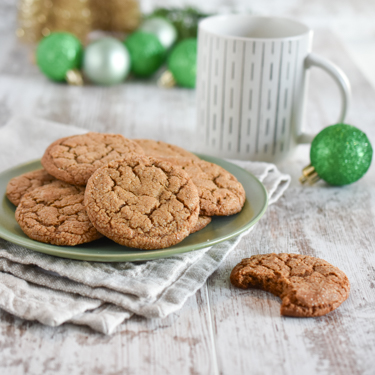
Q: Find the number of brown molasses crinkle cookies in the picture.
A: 8